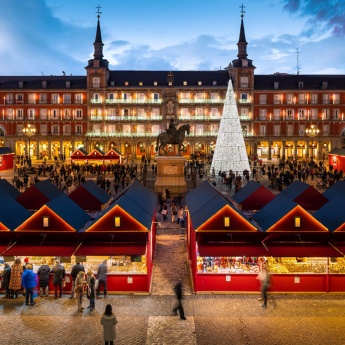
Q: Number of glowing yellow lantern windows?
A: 4